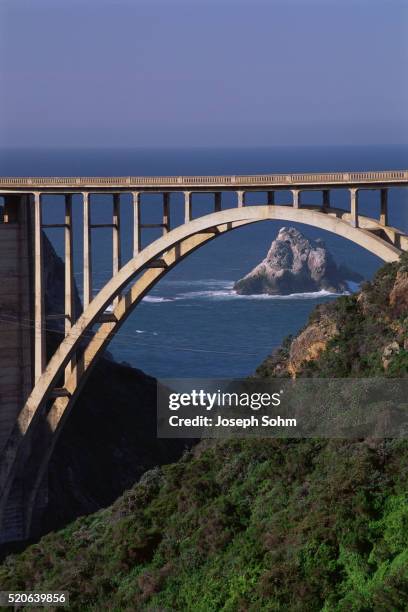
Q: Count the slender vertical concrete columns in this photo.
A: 14